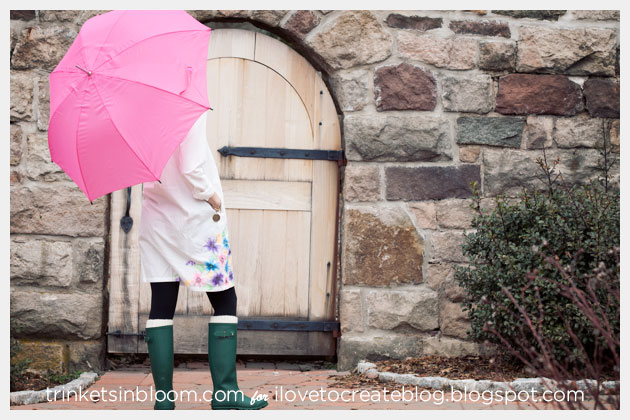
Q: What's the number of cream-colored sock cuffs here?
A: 2